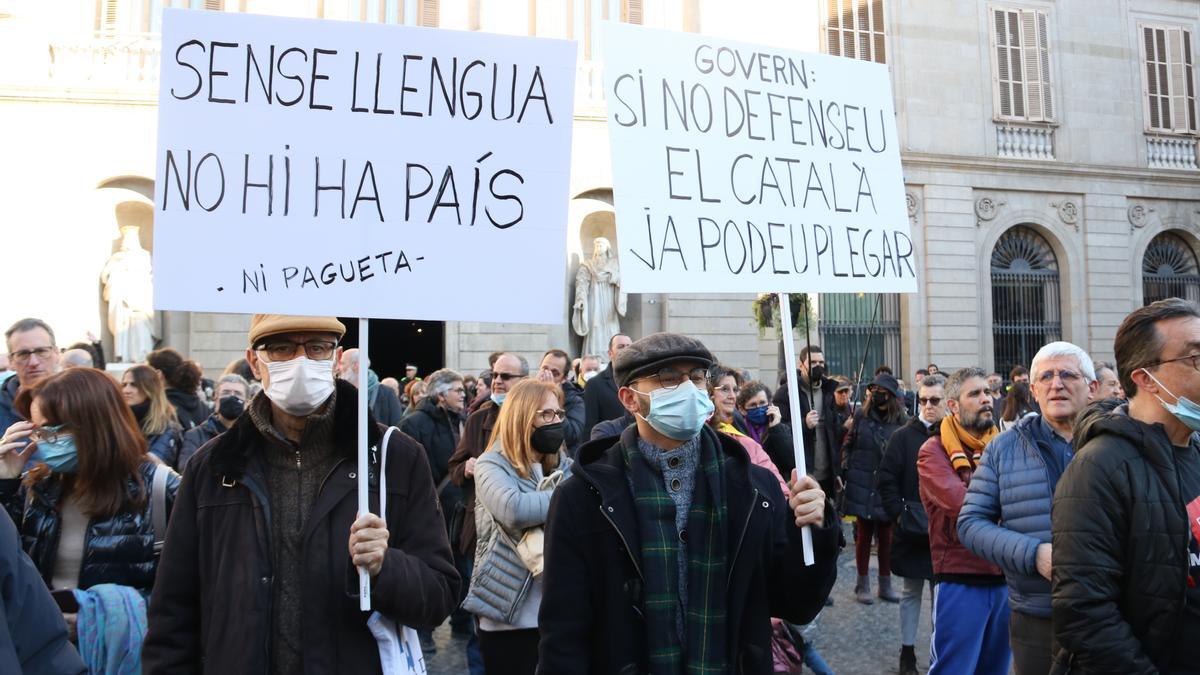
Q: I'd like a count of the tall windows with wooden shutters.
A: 3